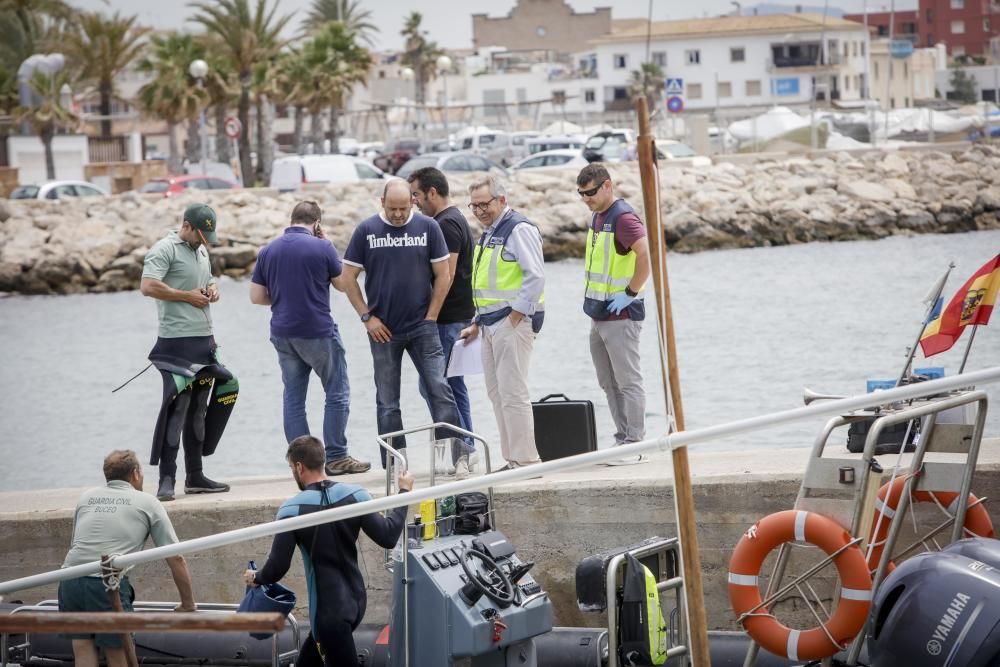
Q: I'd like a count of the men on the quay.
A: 6